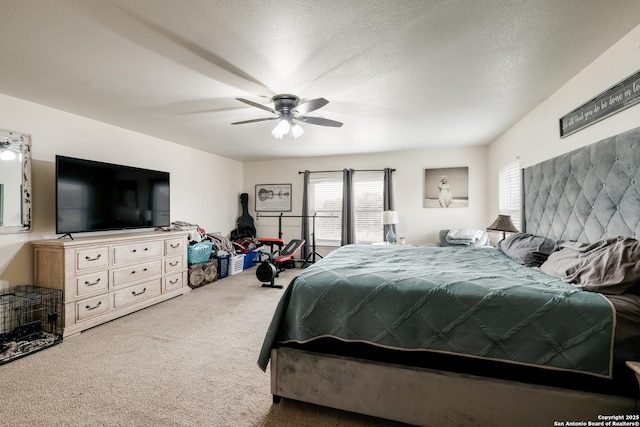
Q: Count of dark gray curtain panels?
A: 3